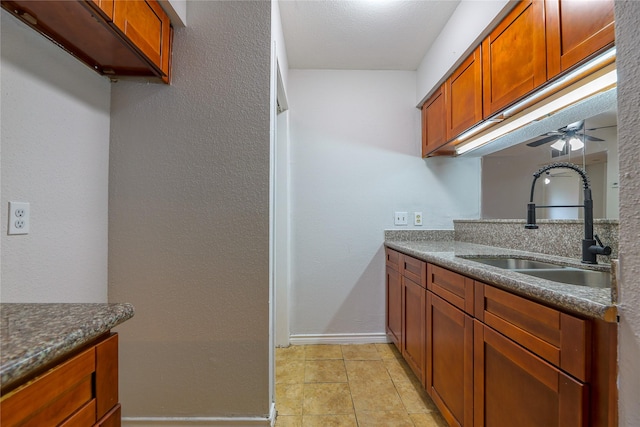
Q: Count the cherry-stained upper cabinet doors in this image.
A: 6